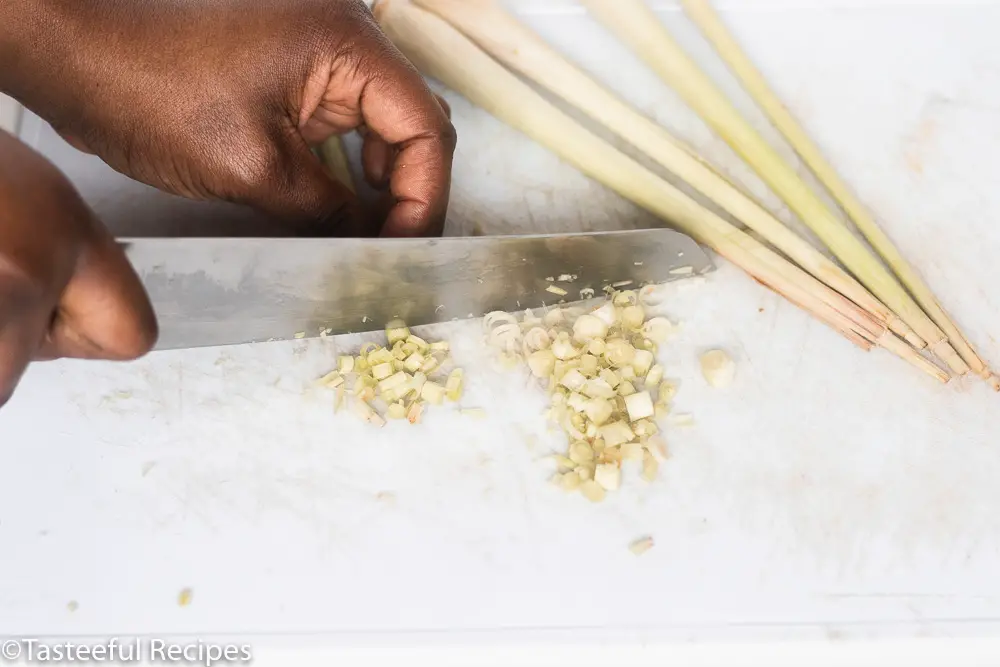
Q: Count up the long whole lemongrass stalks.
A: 4